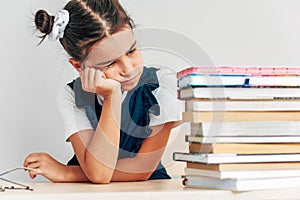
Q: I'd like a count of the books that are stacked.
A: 12